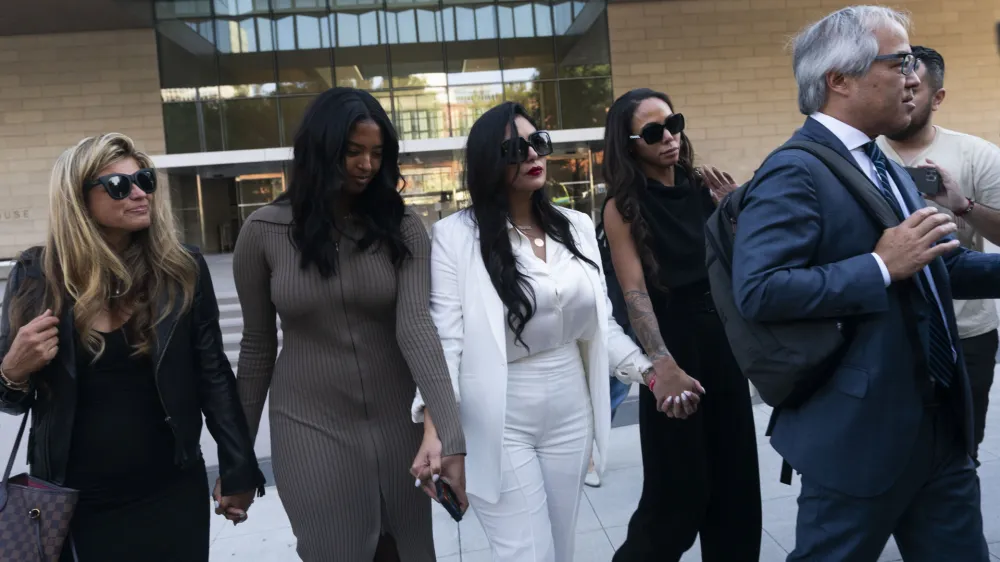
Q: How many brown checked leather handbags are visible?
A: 1